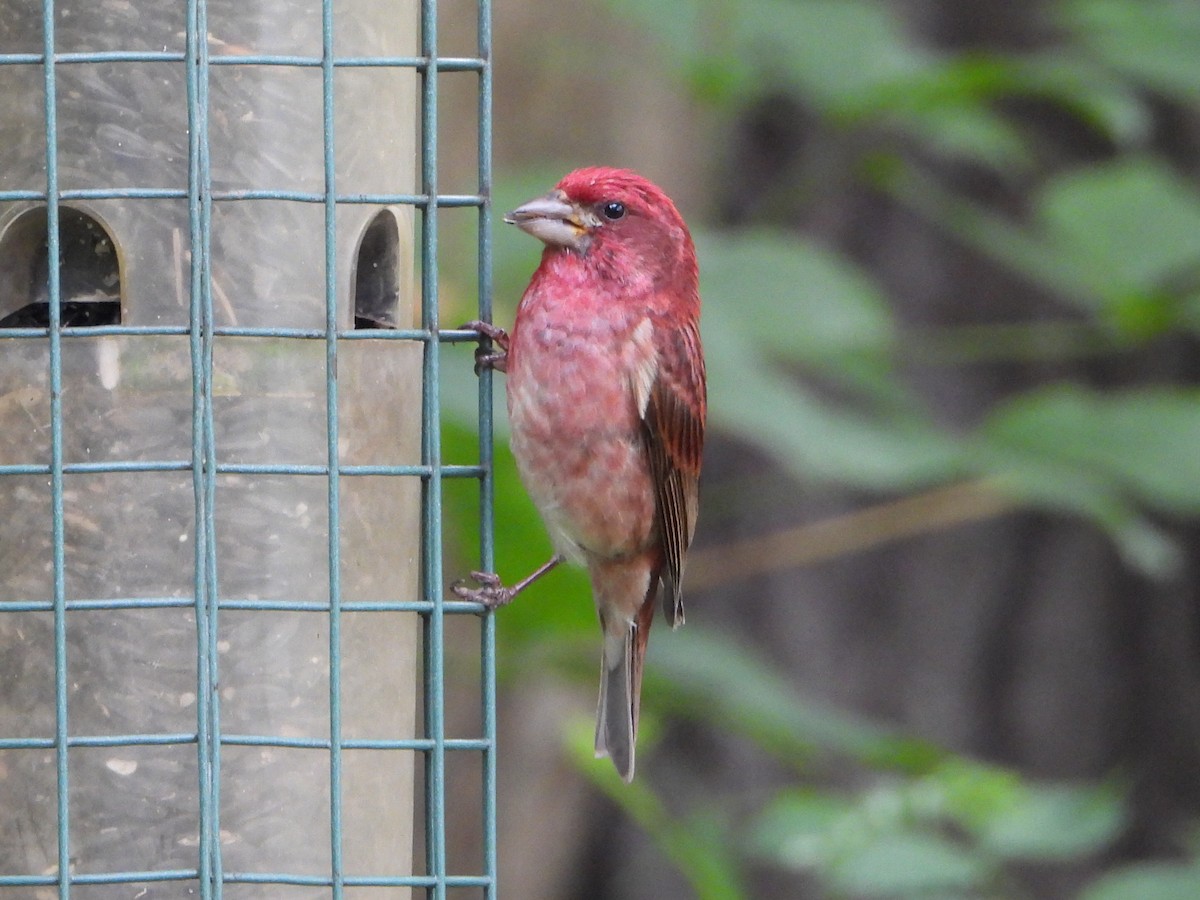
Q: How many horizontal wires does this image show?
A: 7